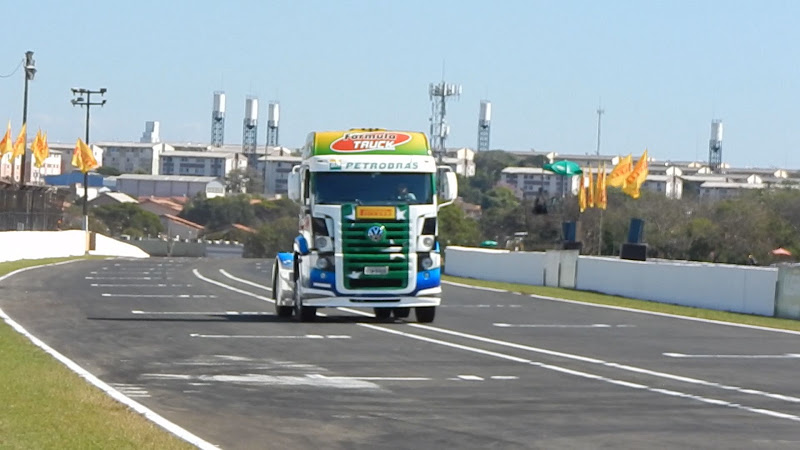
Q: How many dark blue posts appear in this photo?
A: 2